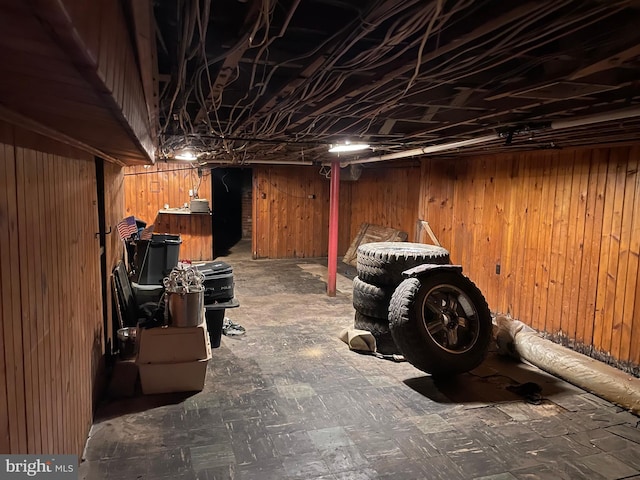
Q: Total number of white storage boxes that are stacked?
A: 2